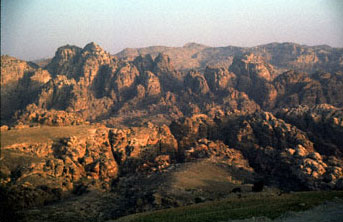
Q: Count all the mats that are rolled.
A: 0